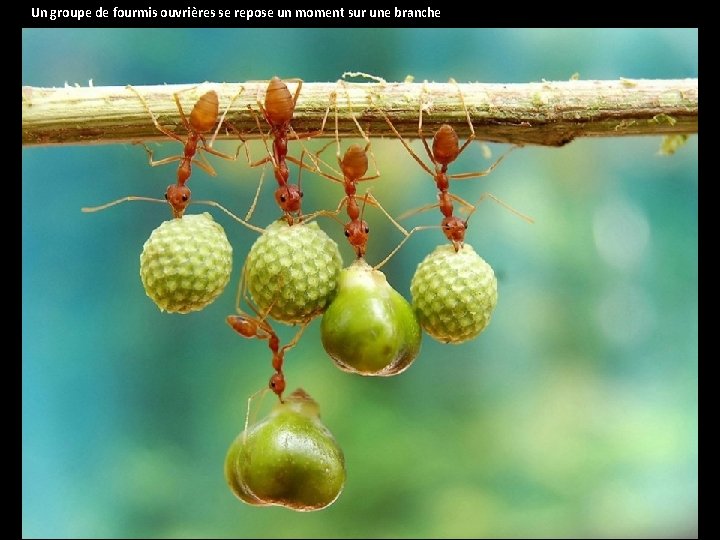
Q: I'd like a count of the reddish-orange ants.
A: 5